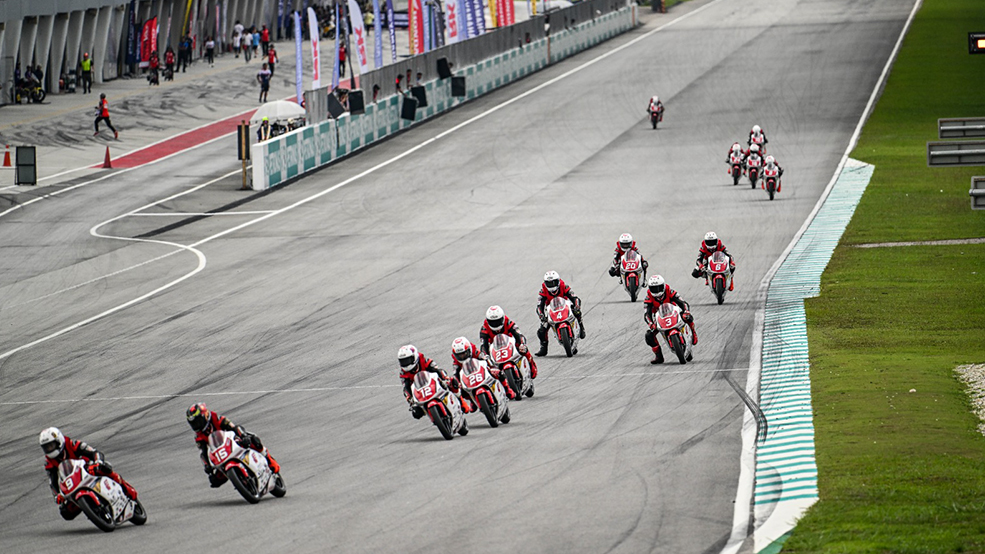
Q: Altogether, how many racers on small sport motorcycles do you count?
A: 14